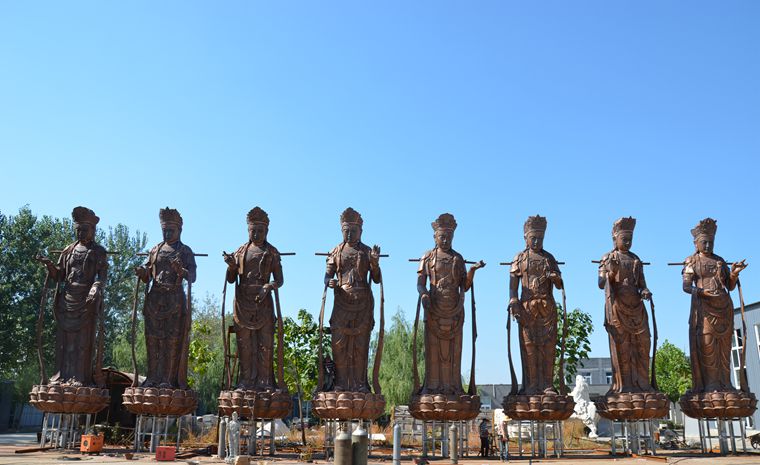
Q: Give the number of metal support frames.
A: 8